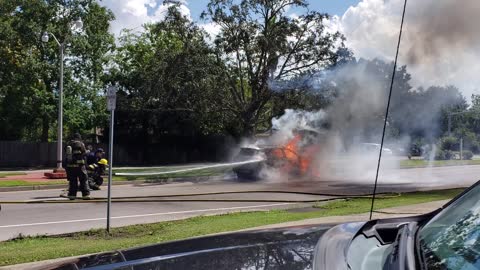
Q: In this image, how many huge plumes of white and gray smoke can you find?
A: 1